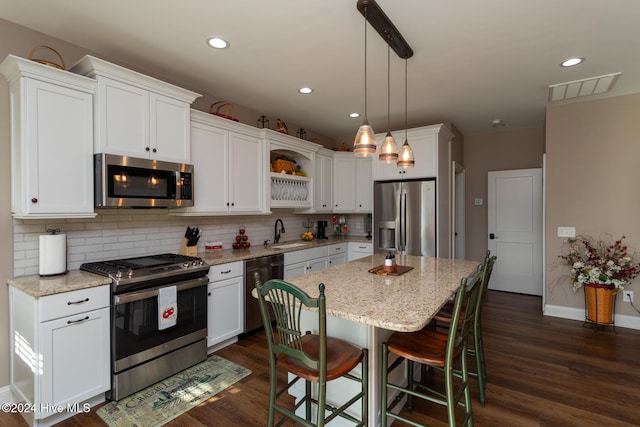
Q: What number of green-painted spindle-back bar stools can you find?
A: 3